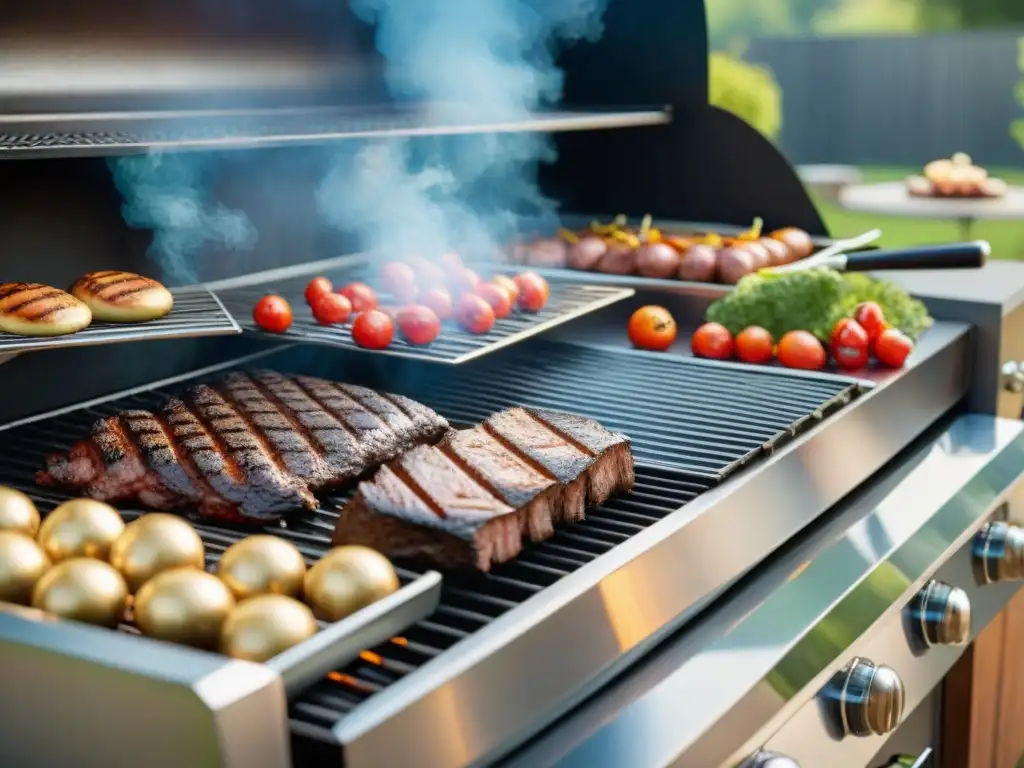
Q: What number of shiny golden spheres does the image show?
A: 9